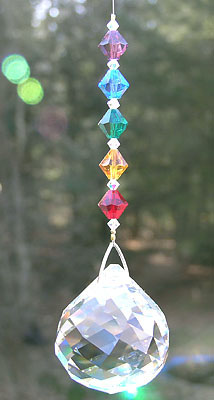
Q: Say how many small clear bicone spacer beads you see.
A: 6